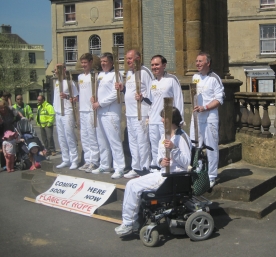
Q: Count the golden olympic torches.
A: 7